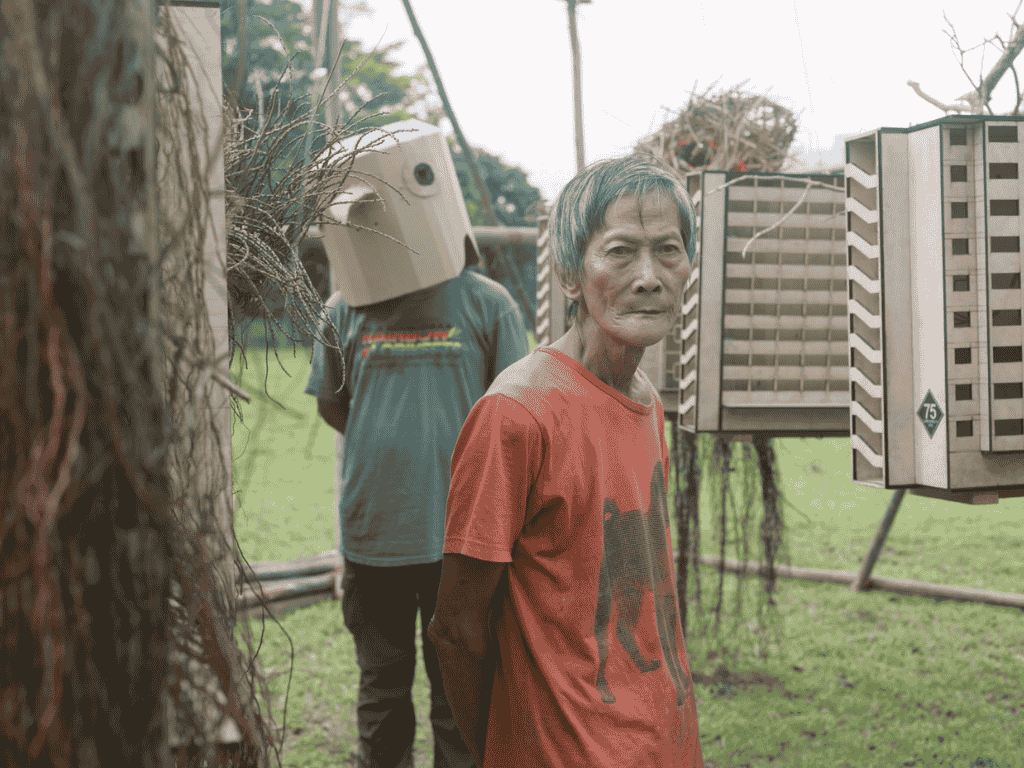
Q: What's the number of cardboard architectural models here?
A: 3